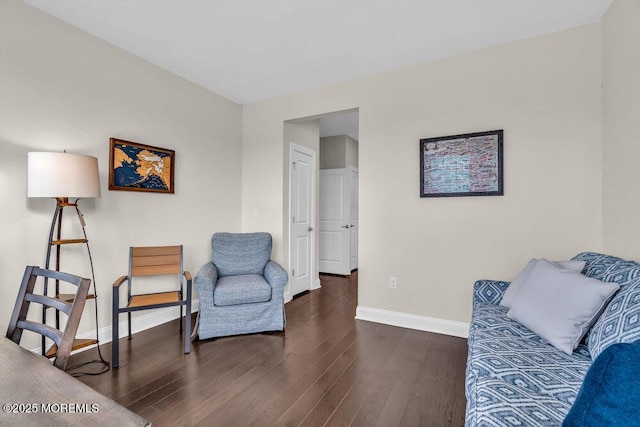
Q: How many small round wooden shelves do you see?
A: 3